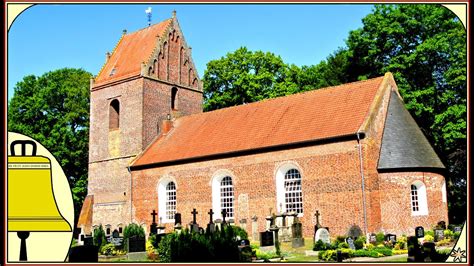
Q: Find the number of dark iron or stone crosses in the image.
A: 5